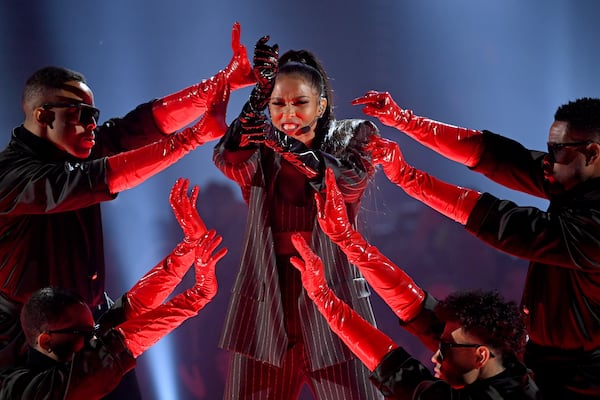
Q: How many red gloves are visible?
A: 8